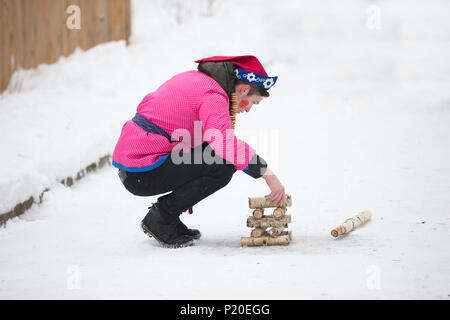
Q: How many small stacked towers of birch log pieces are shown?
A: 1